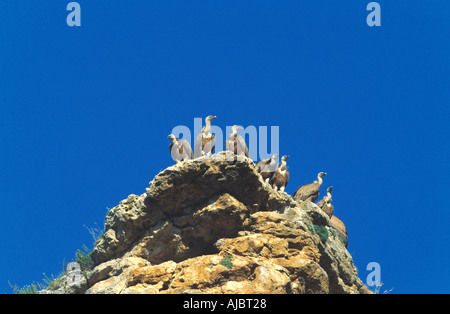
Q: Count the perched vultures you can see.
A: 8